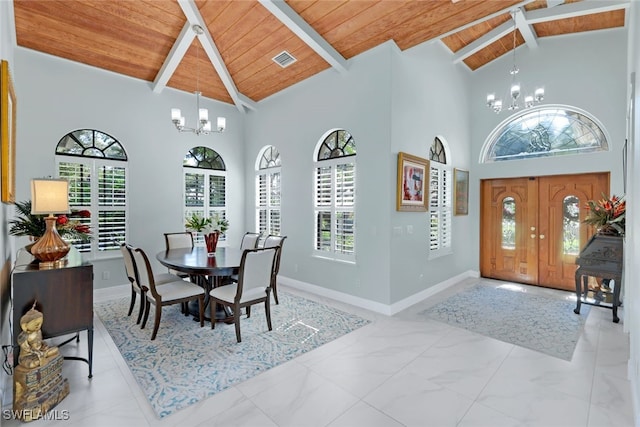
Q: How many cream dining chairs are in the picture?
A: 6